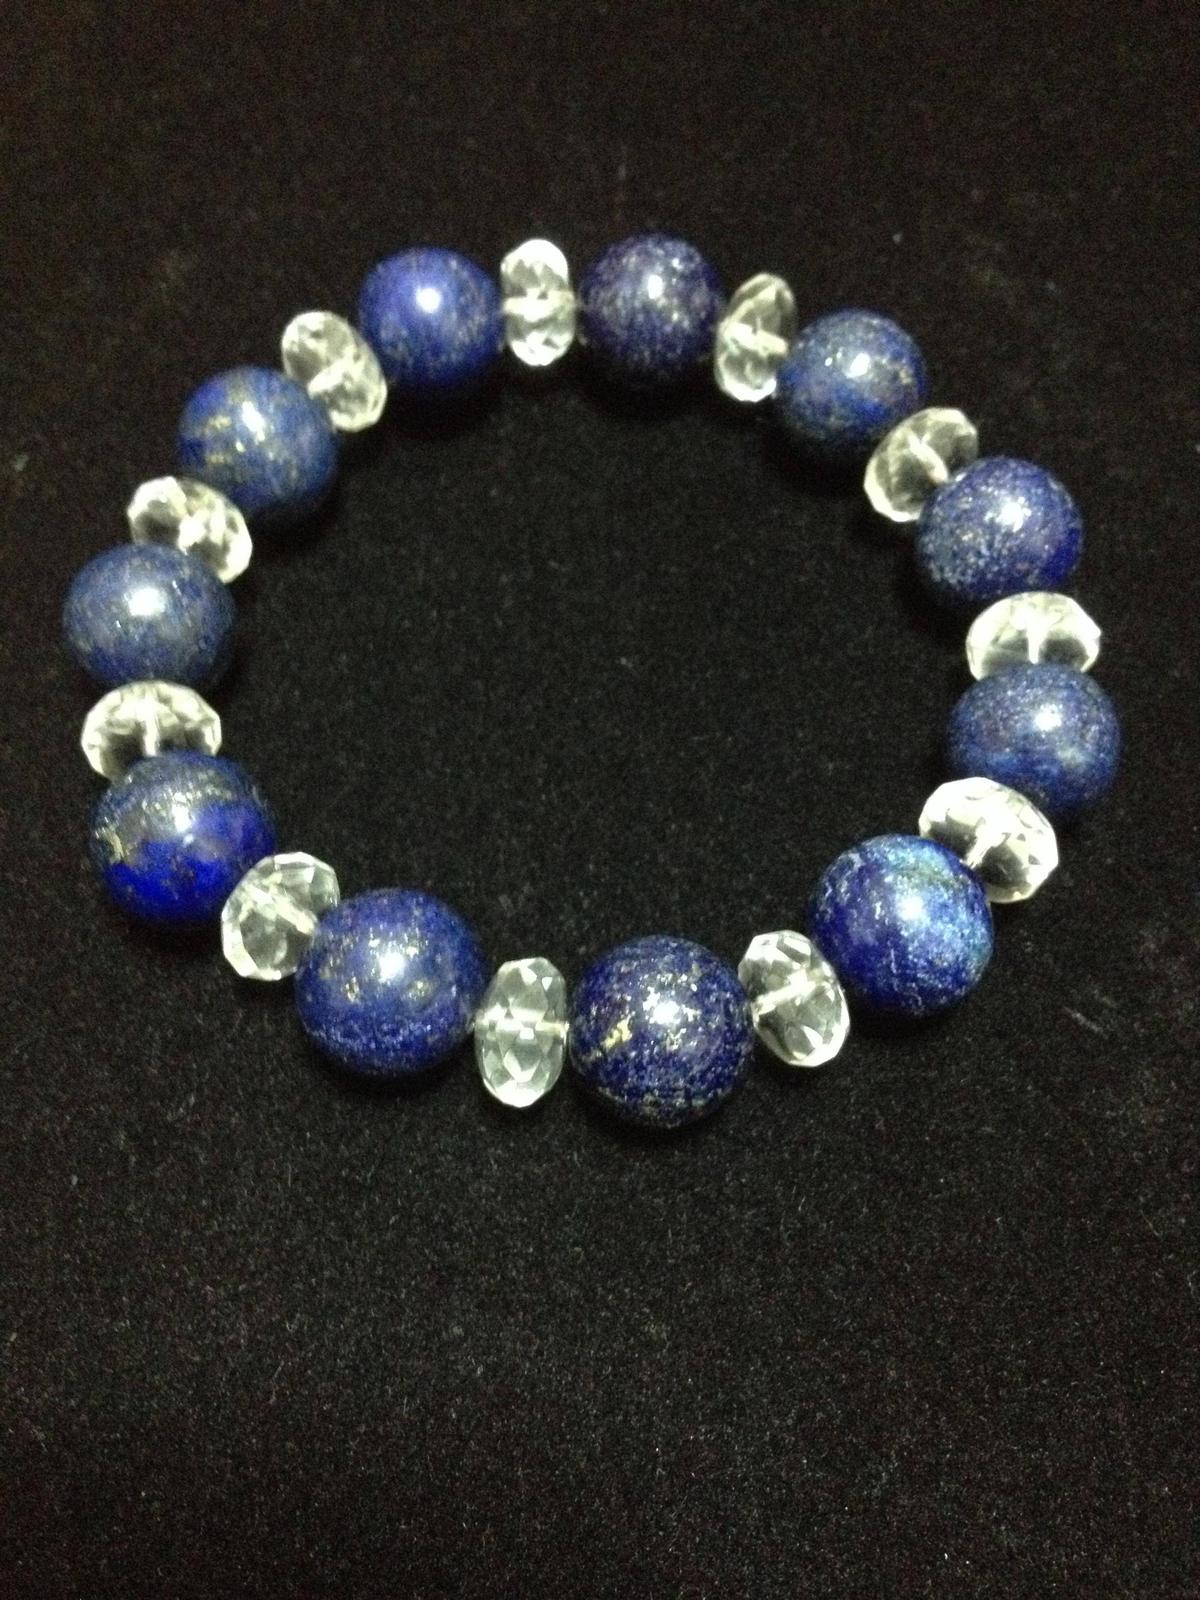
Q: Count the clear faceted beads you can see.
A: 11